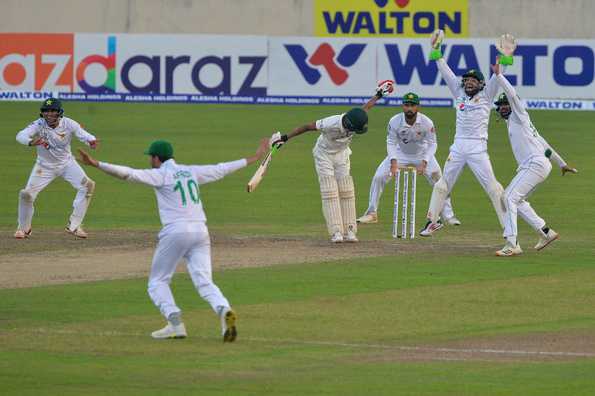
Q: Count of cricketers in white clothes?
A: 6